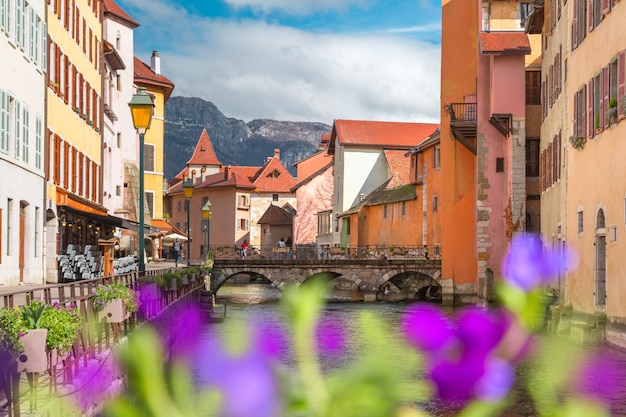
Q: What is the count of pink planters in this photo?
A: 2